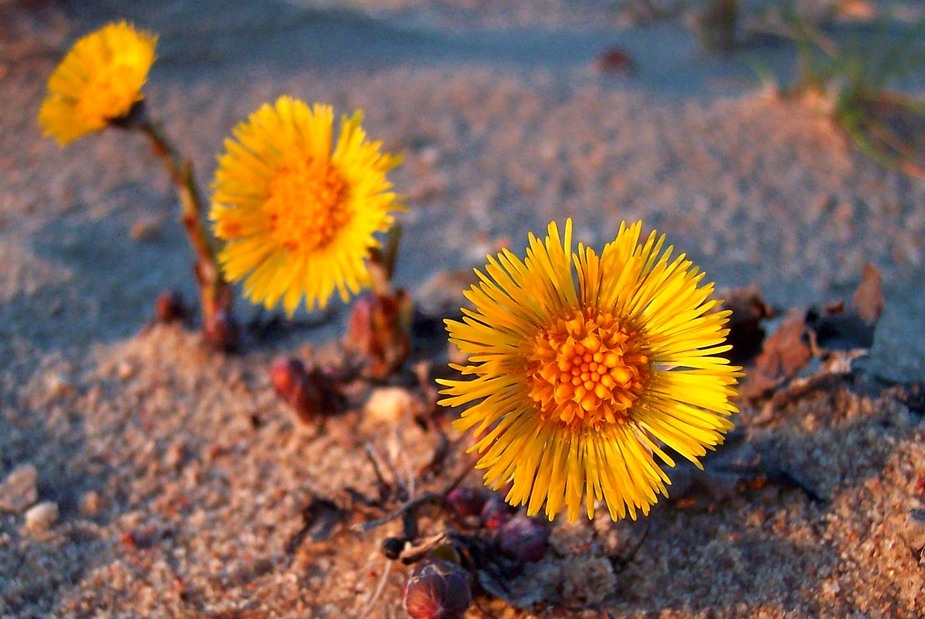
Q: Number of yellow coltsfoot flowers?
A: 3